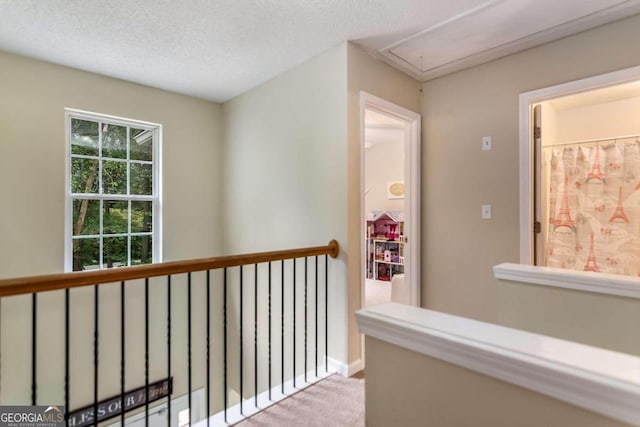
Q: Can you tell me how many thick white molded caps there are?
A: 2